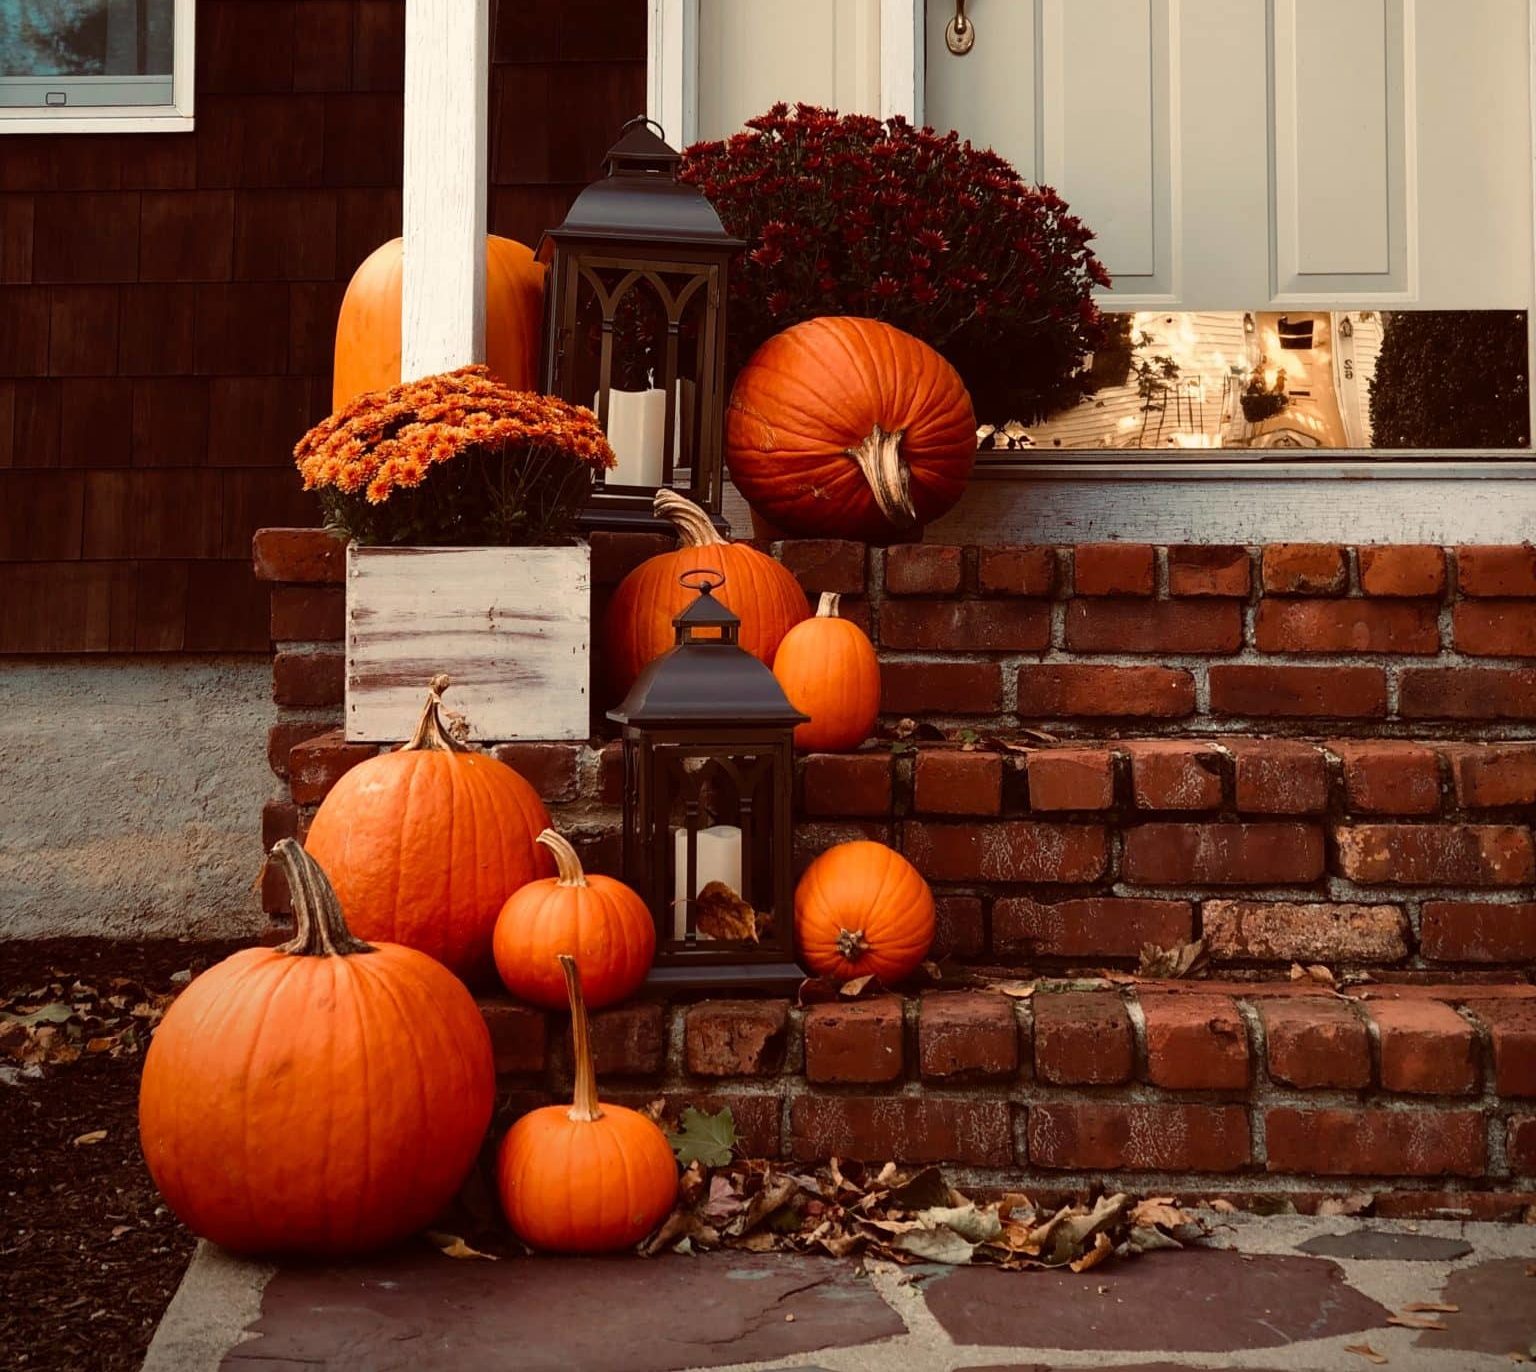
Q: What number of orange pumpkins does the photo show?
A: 9